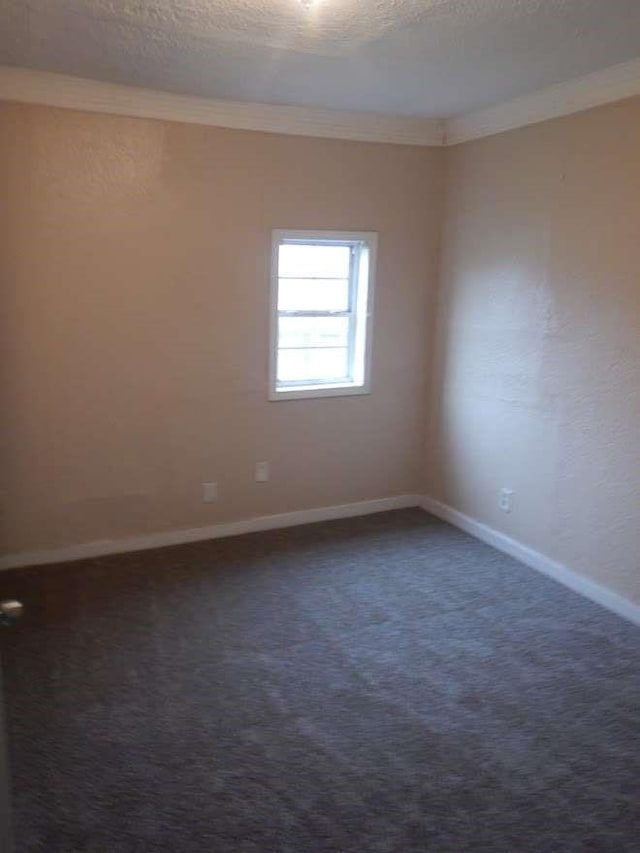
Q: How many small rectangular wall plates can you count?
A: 3